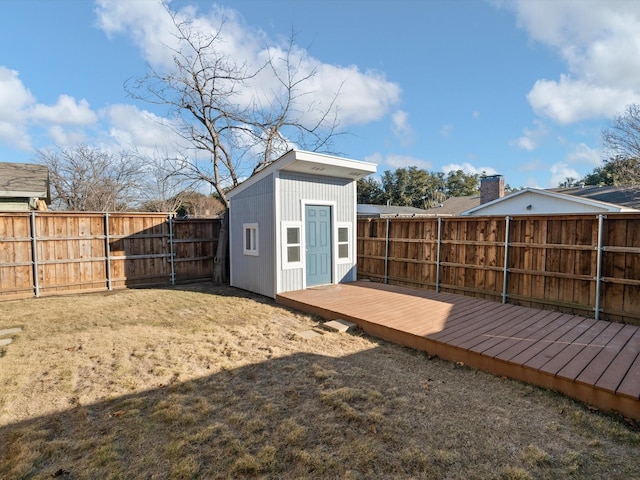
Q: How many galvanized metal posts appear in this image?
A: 7